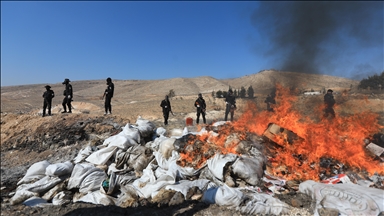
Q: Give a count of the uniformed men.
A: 8